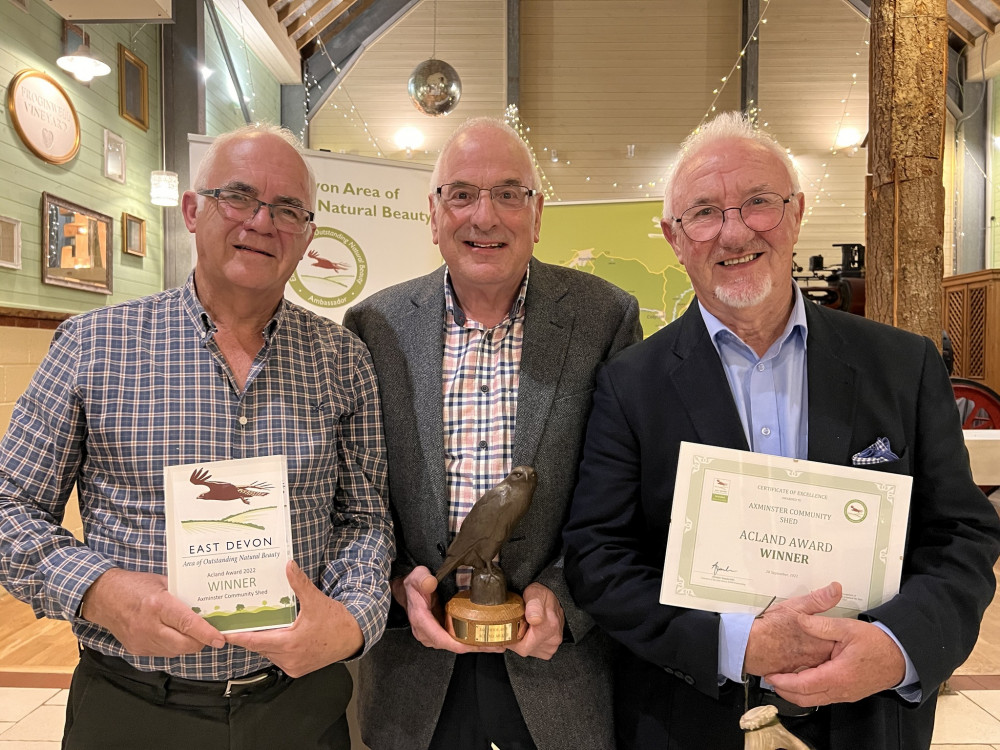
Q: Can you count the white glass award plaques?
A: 1